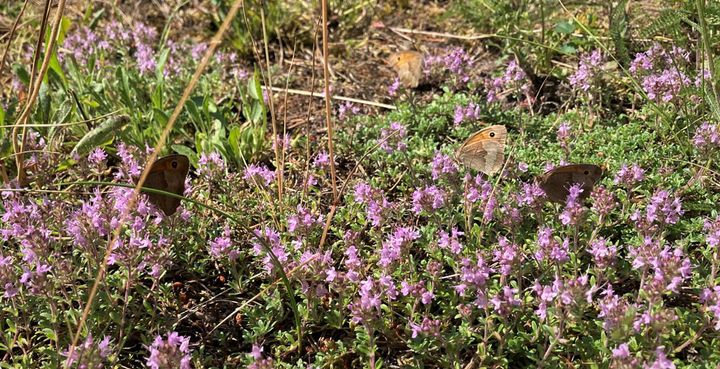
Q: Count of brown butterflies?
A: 4